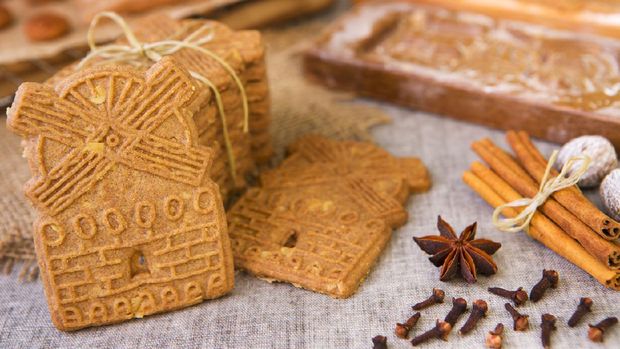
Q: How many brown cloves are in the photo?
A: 13